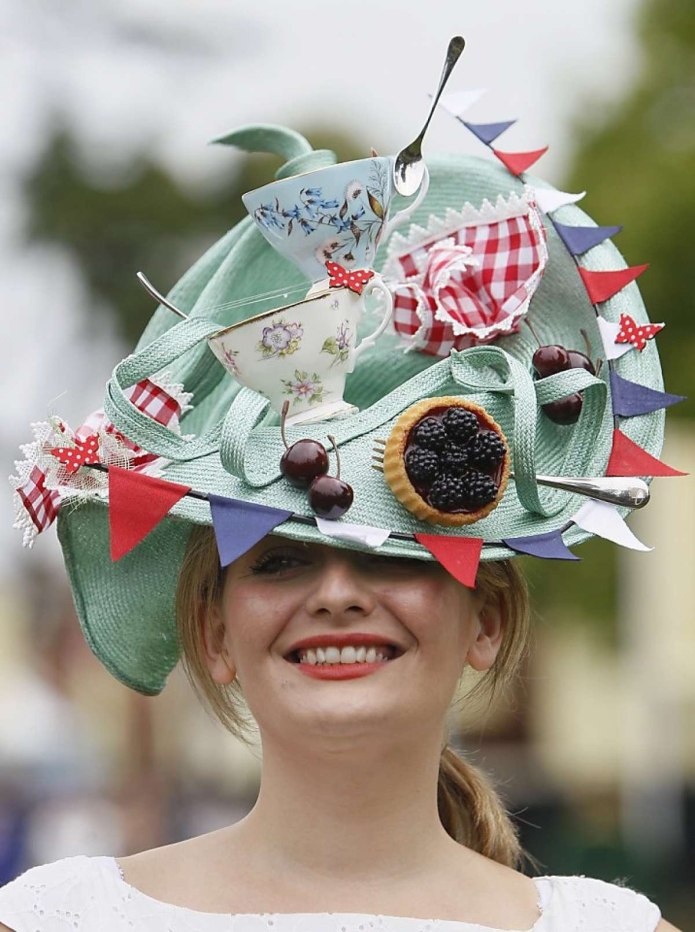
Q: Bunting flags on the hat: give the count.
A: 15